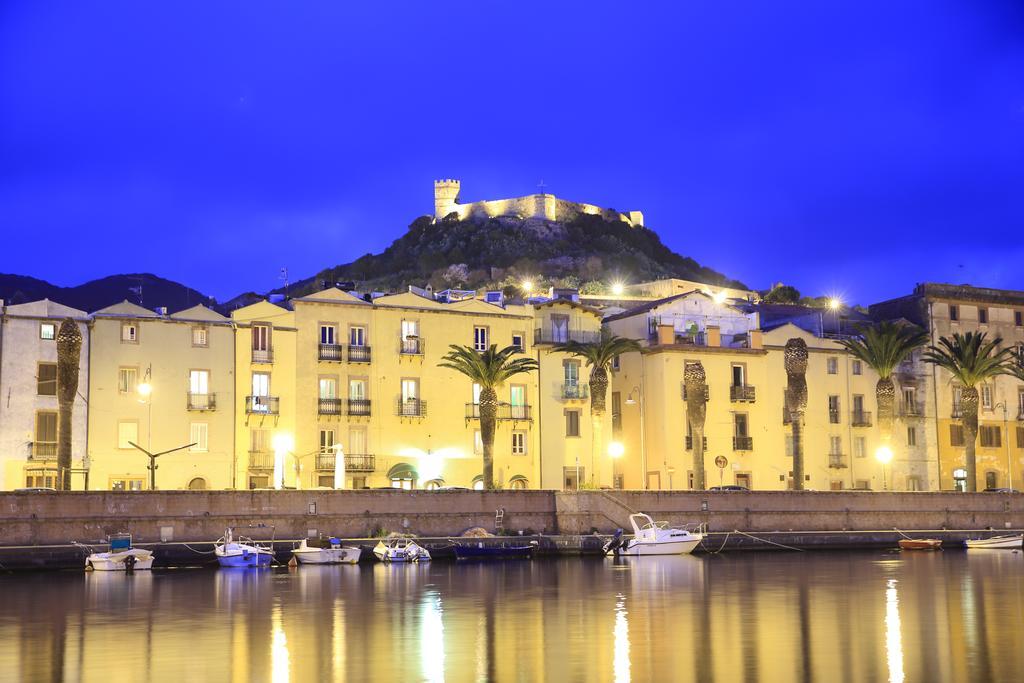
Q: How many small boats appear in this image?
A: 8